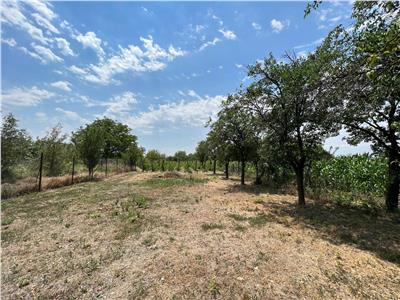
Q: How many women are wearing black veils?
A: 0